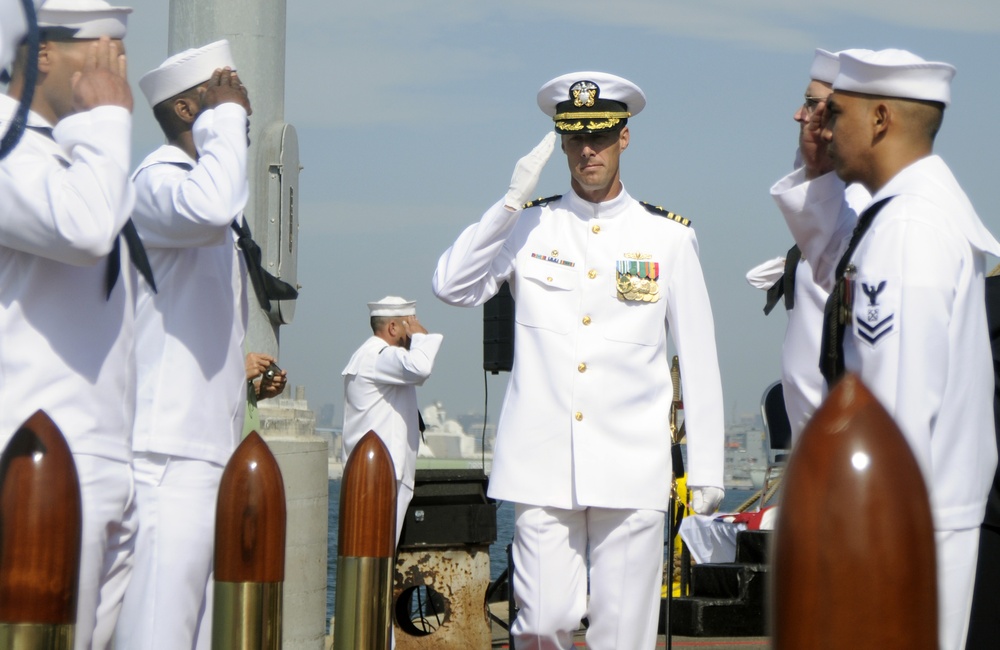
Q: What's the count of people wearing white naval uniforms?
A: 6